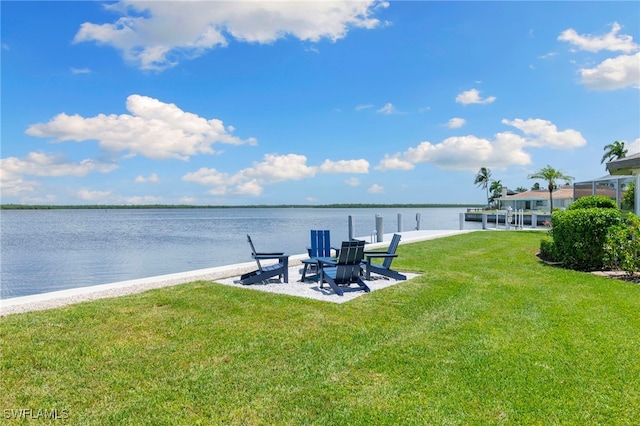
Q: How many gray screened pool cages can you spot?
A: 1